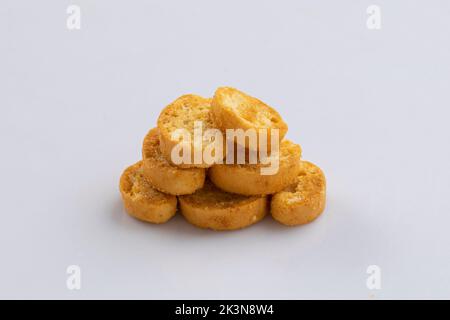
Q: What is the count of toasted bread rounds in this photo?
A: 7